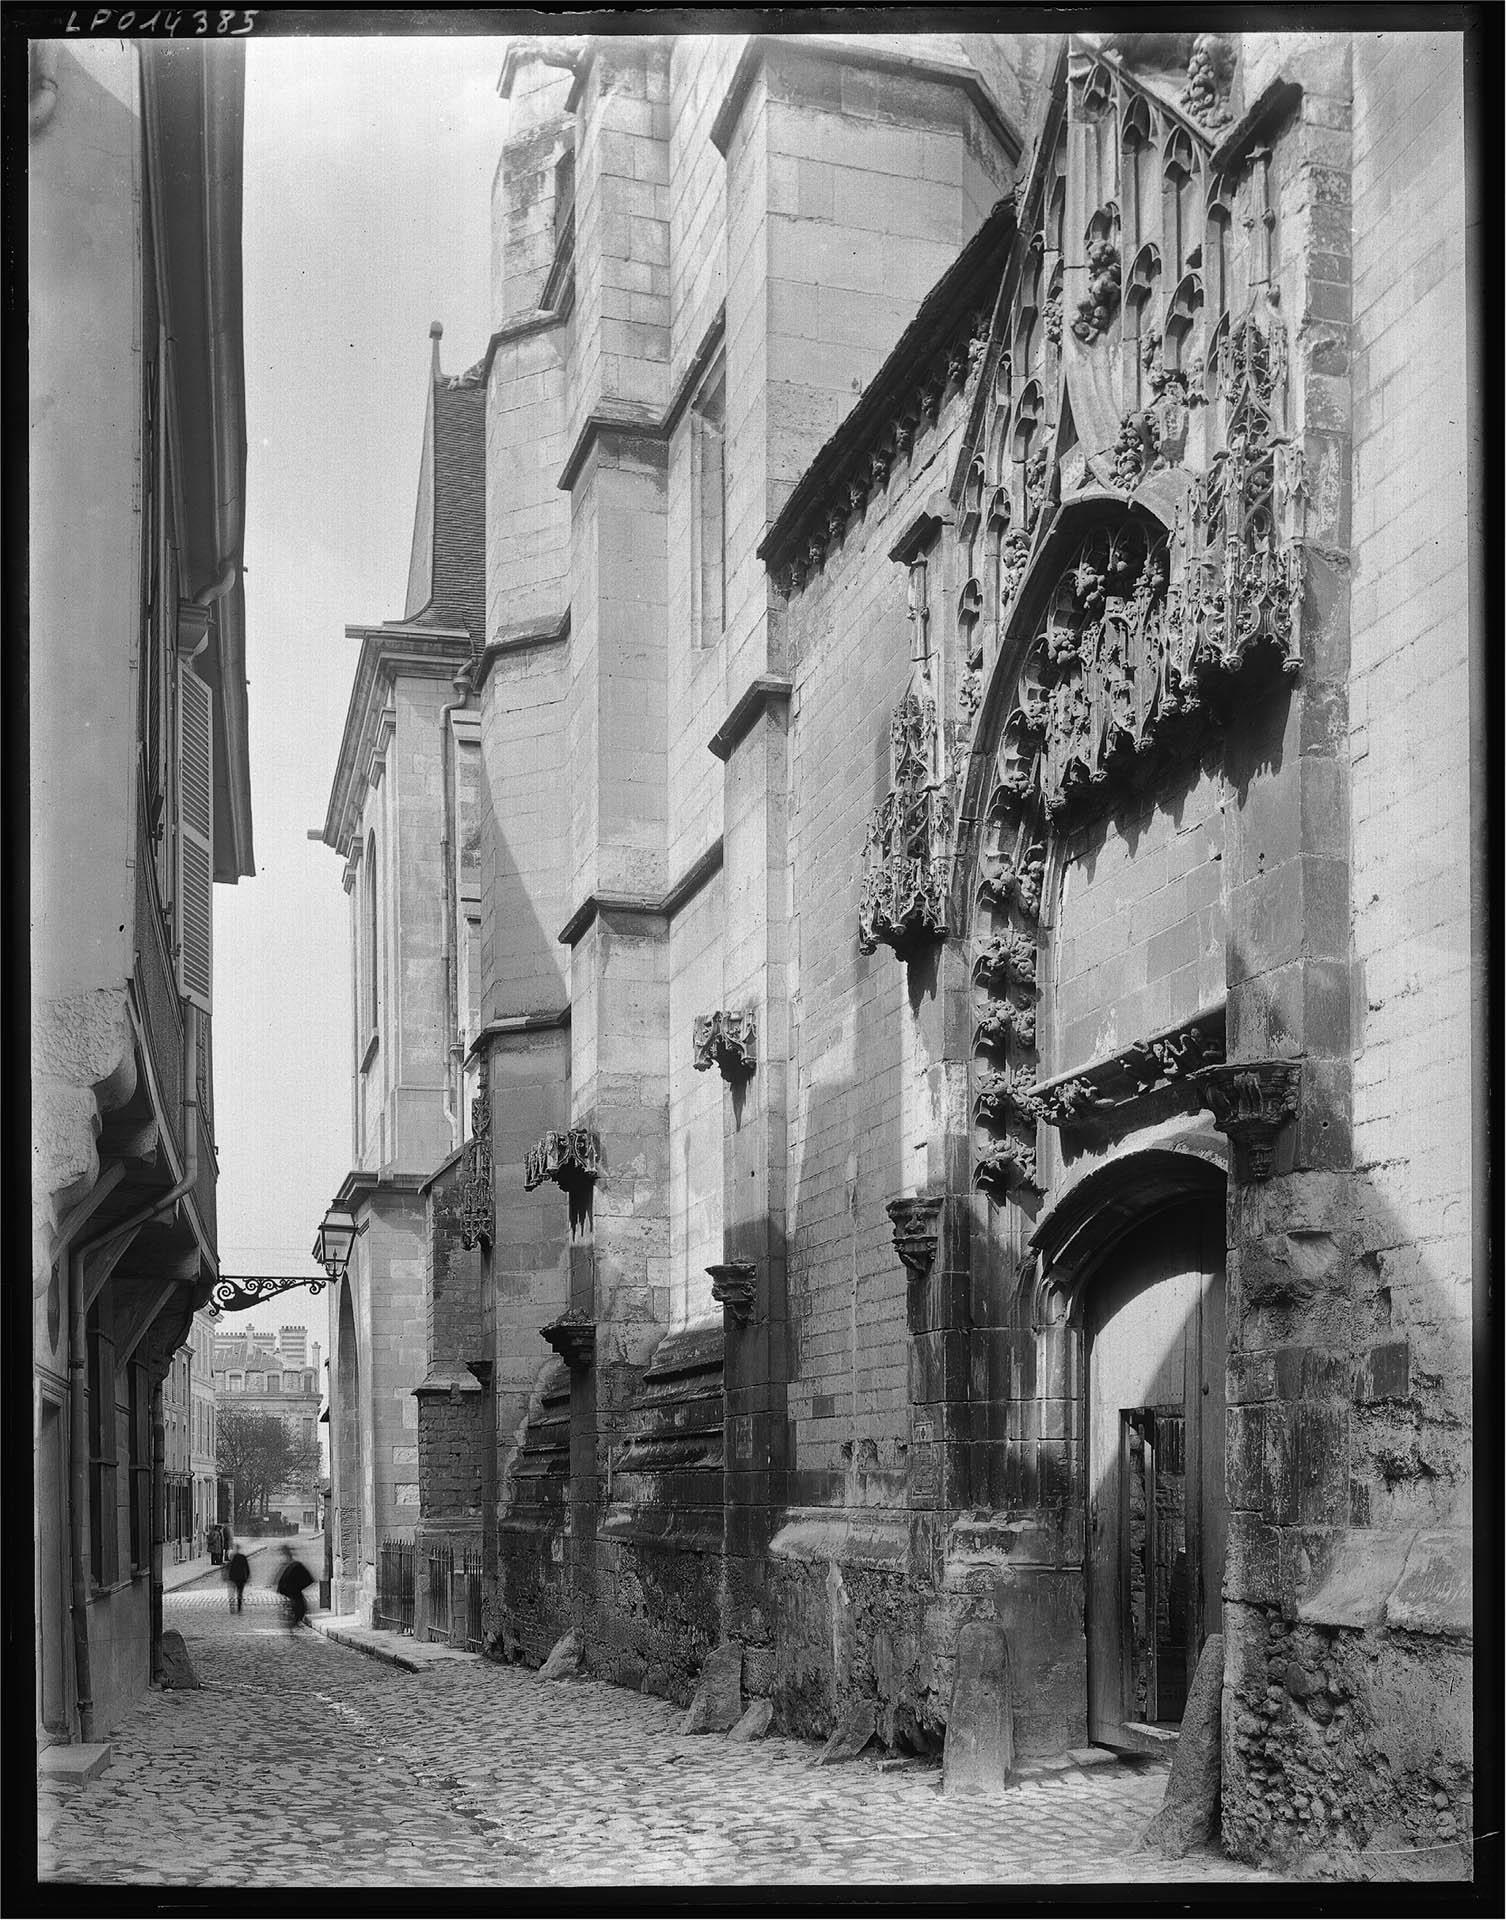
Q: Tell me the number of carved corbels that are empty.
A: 5